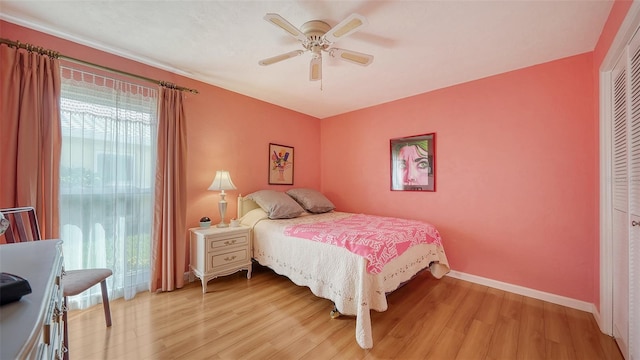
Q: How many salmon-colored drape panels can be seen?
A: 2